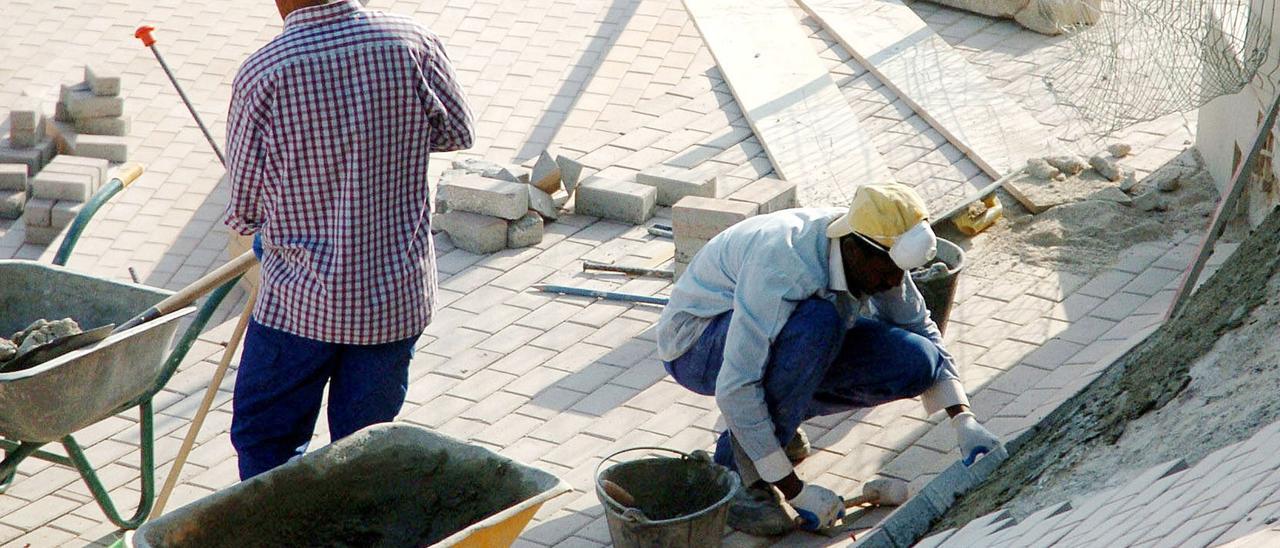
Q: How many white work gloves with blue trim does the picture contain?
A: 2